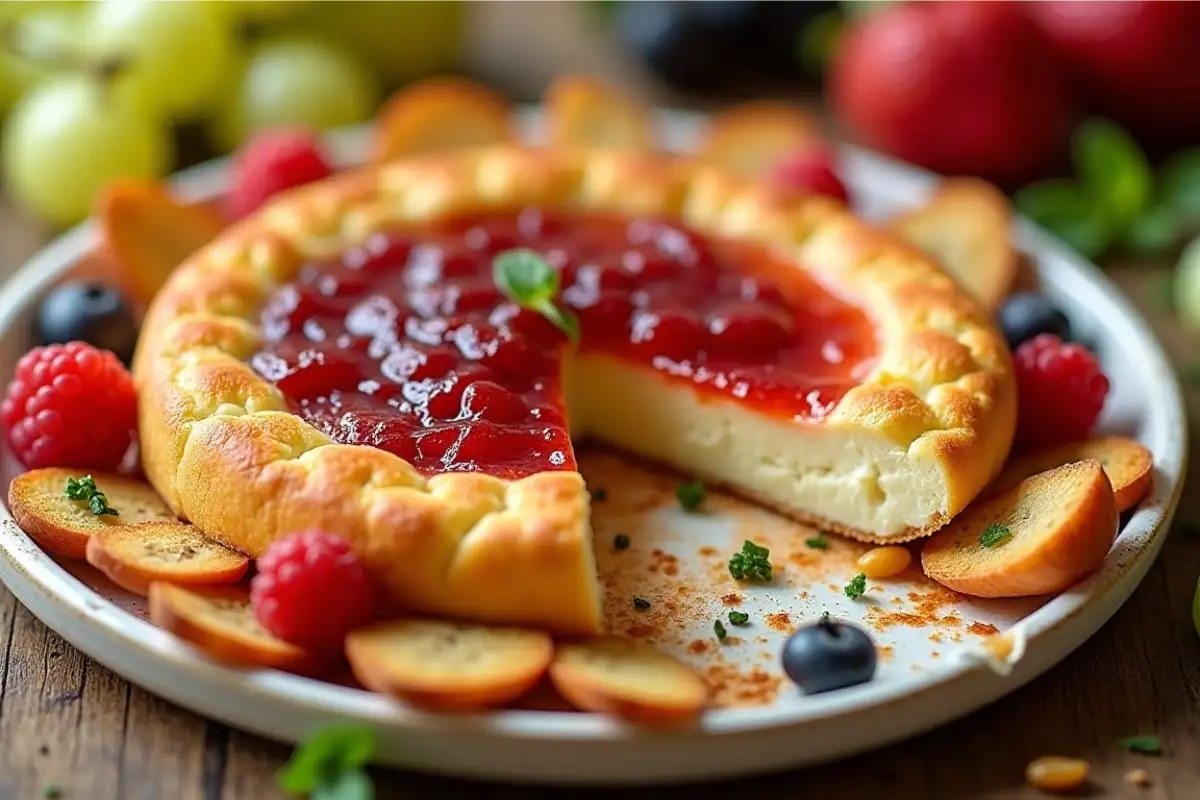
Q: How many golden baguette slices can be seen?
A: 12